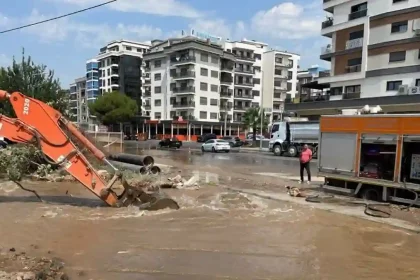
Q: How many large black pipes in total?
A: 3